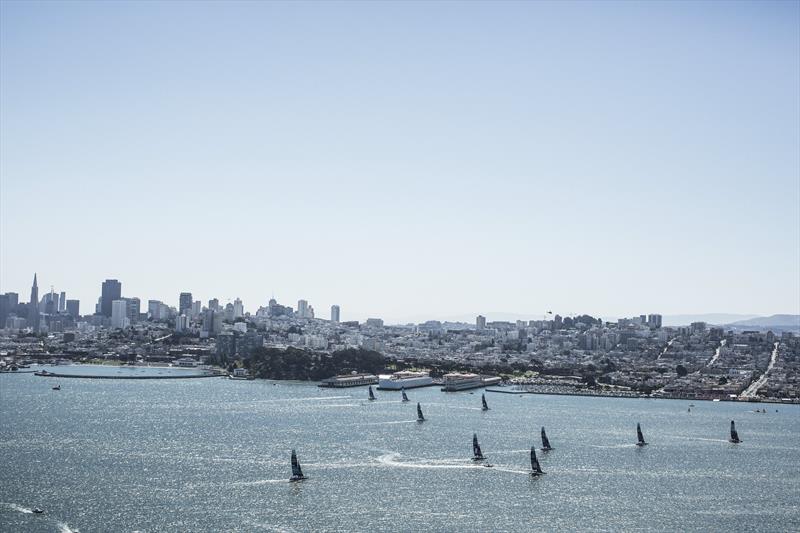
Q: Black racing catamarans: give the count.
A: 10